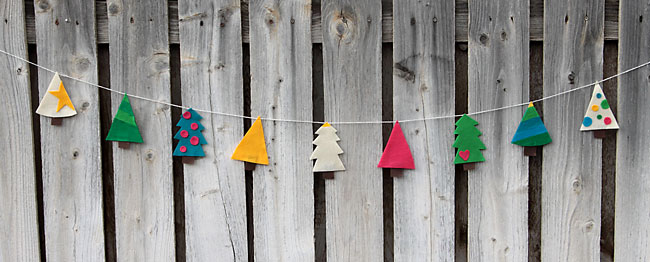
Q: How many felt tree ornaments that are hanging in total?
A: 9